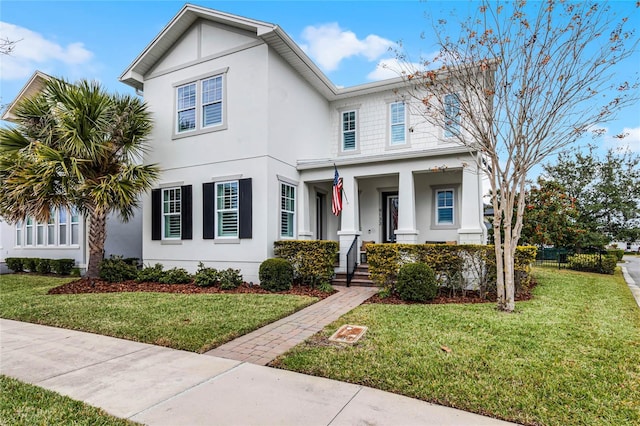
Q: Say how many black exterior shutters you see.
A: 4